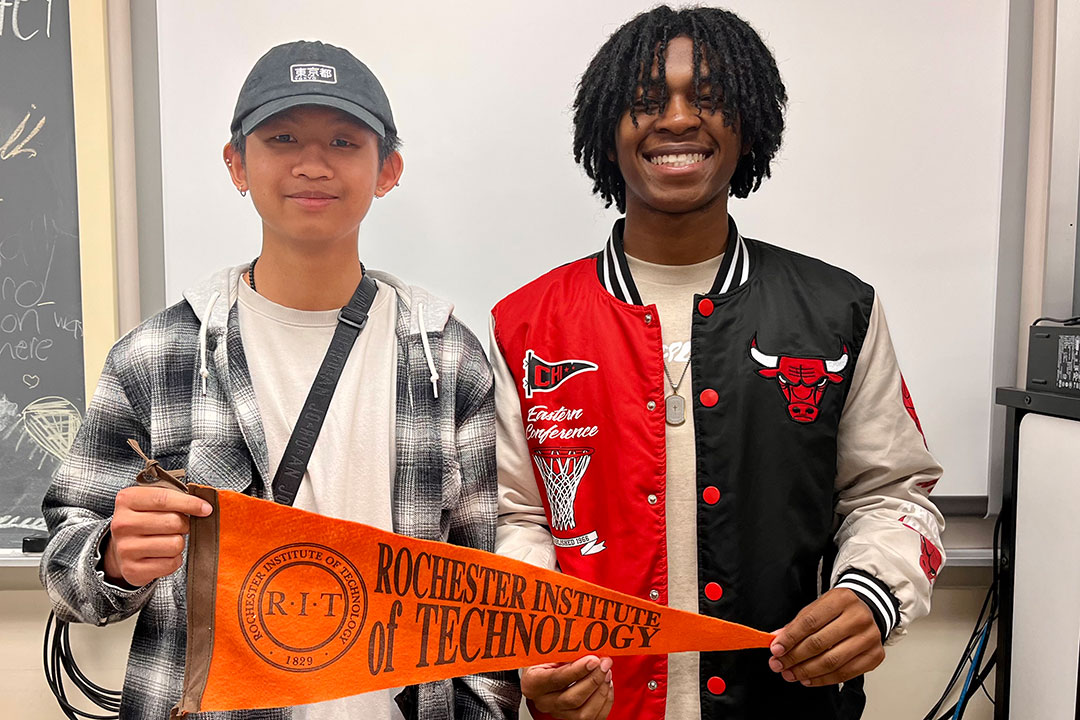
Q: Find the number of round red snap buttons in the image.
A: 5